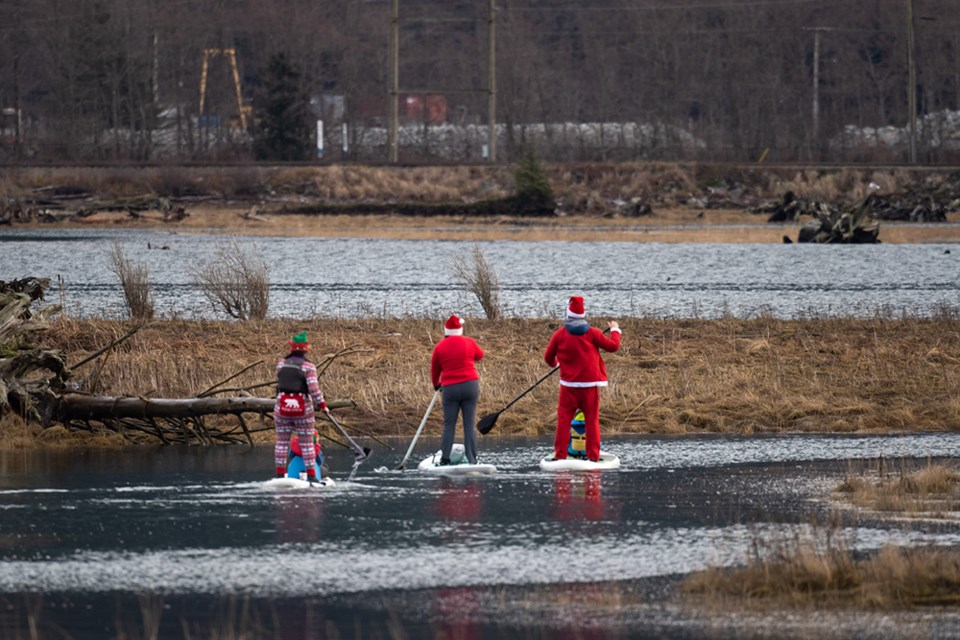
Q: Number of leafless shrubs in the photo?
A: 3